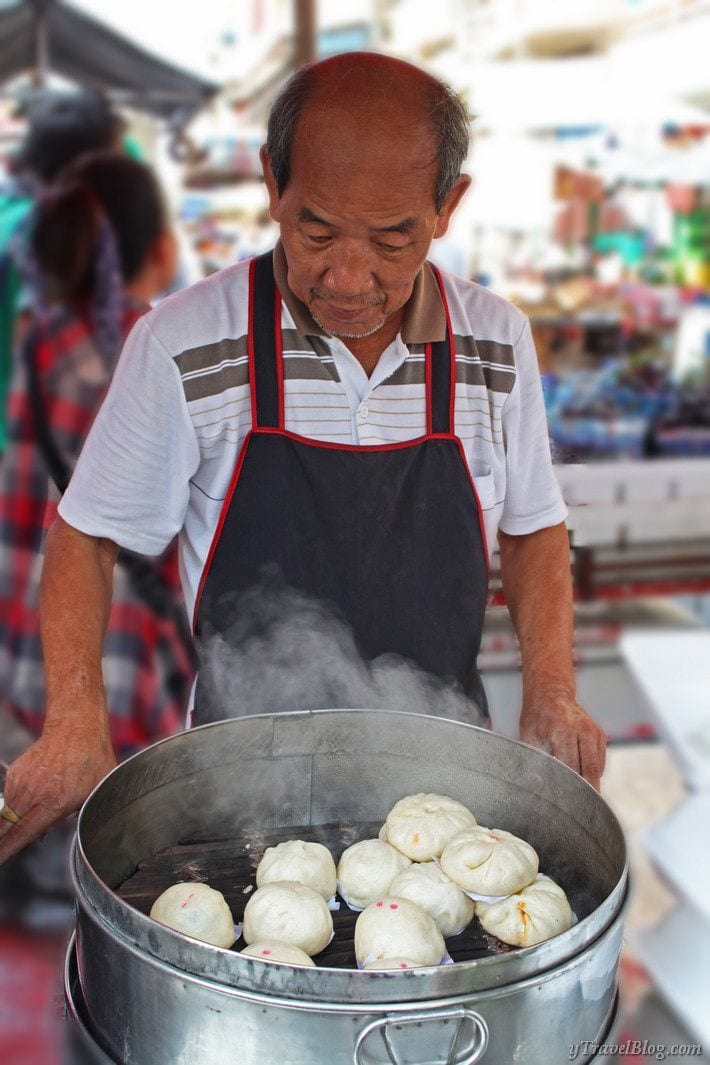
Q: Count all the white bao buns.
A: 11